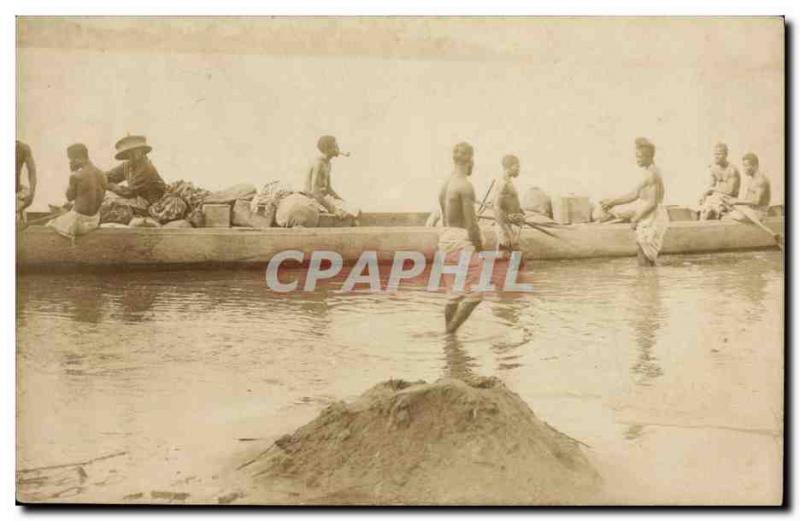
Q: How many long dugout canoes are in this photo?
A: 1